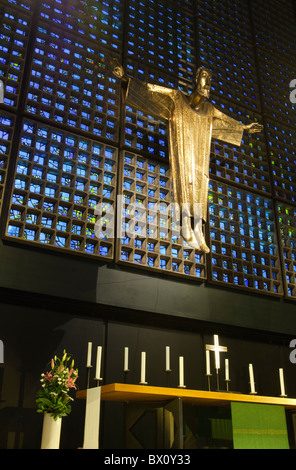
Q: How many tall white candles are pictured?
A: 10